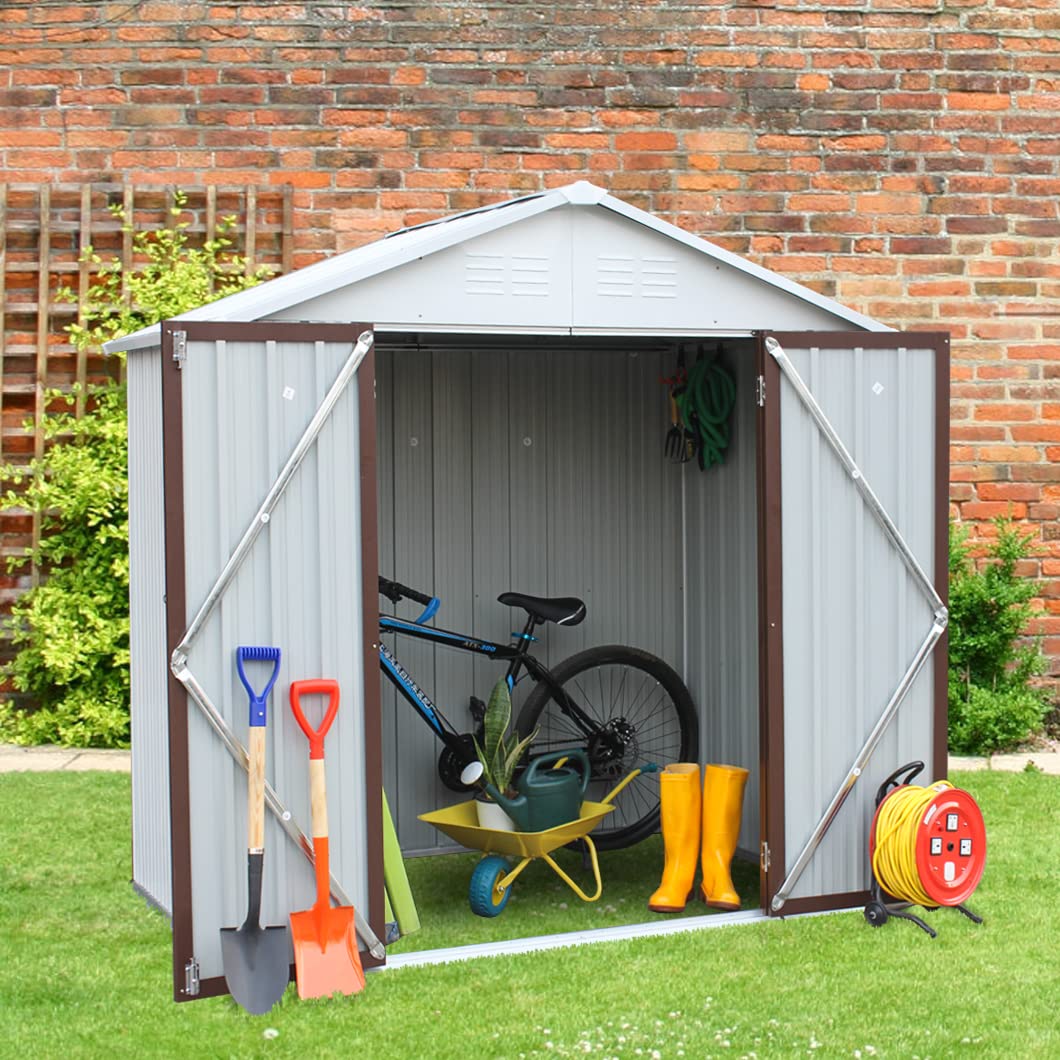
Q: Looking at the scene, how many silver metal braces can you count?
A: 4